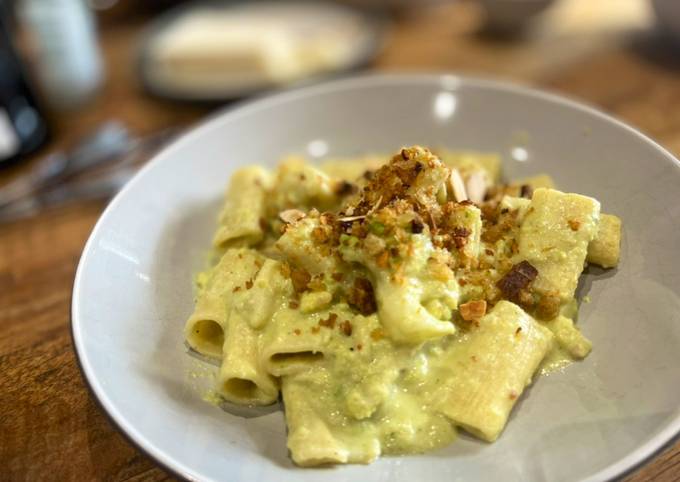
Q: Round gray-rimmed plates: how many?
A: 2